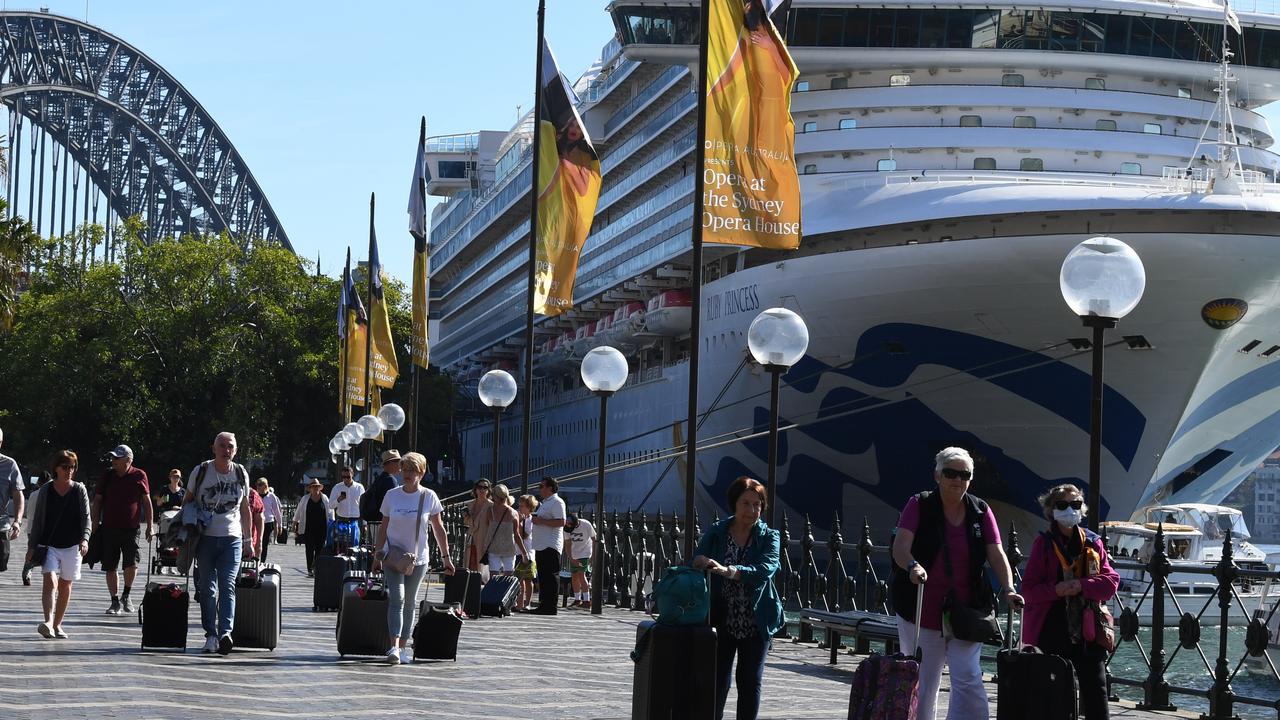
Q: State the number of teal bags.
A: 1